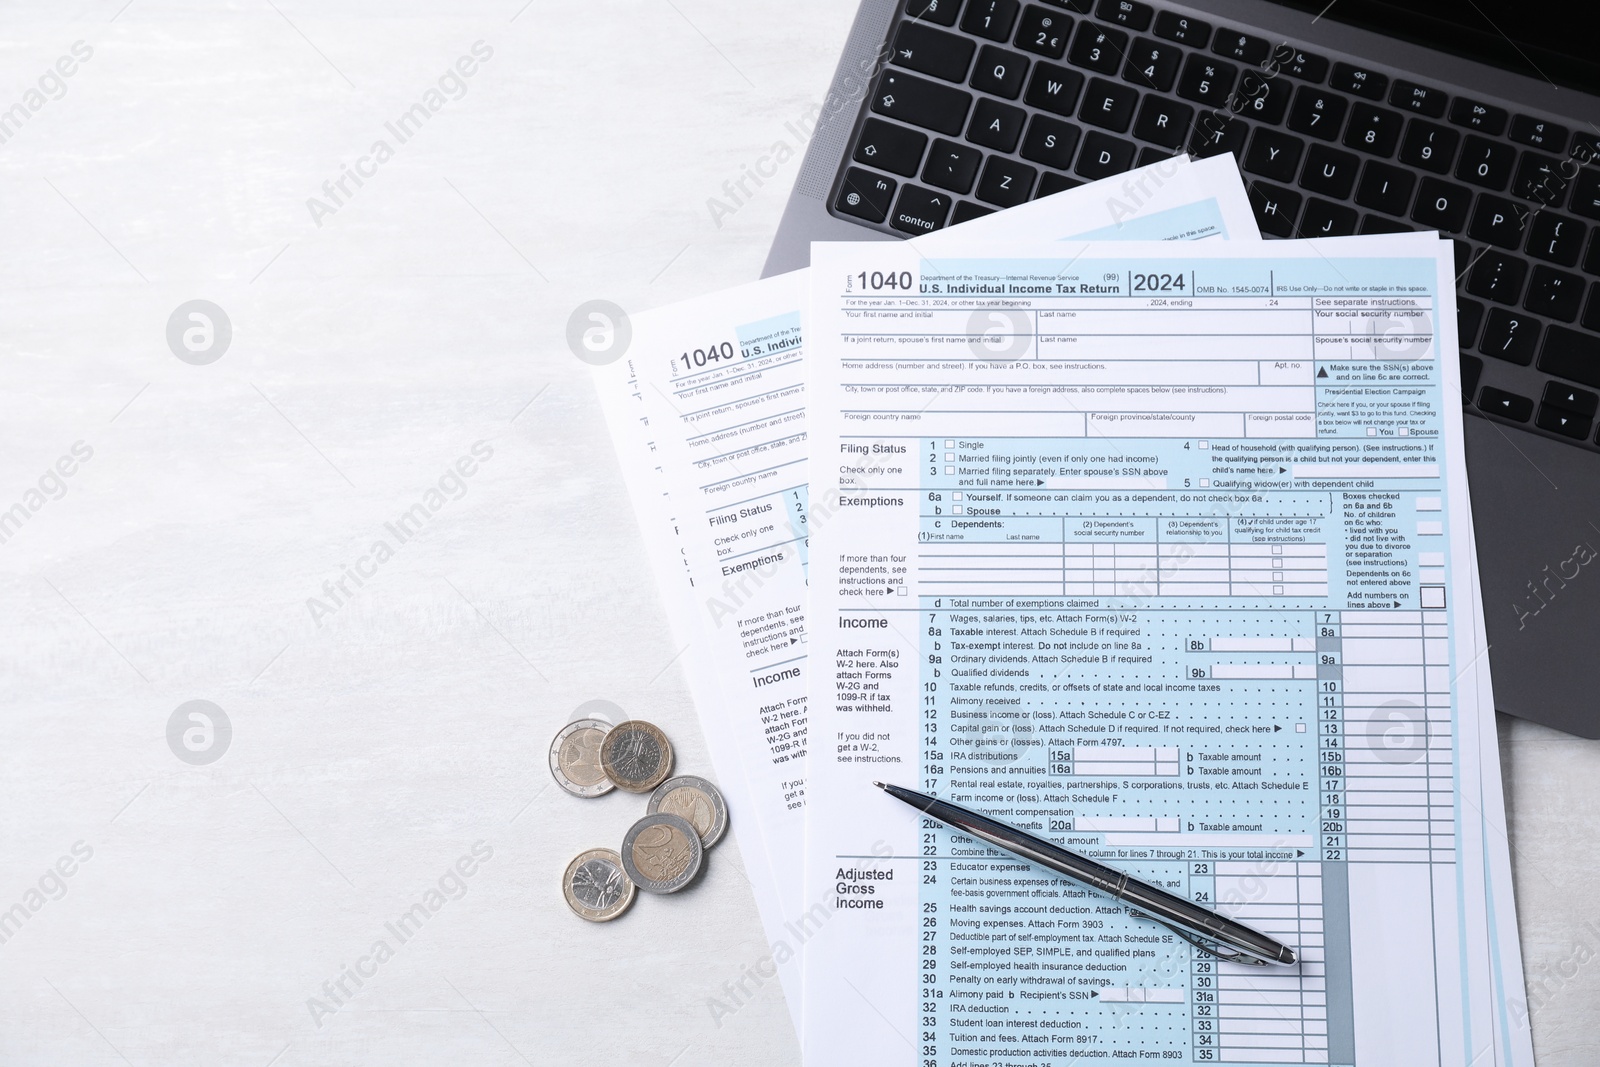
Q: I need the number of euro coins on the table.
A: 5